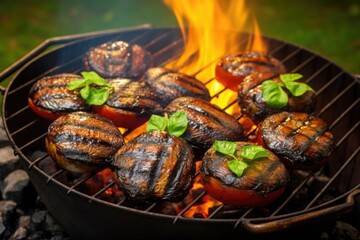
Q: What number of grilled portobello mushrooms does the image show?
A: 11